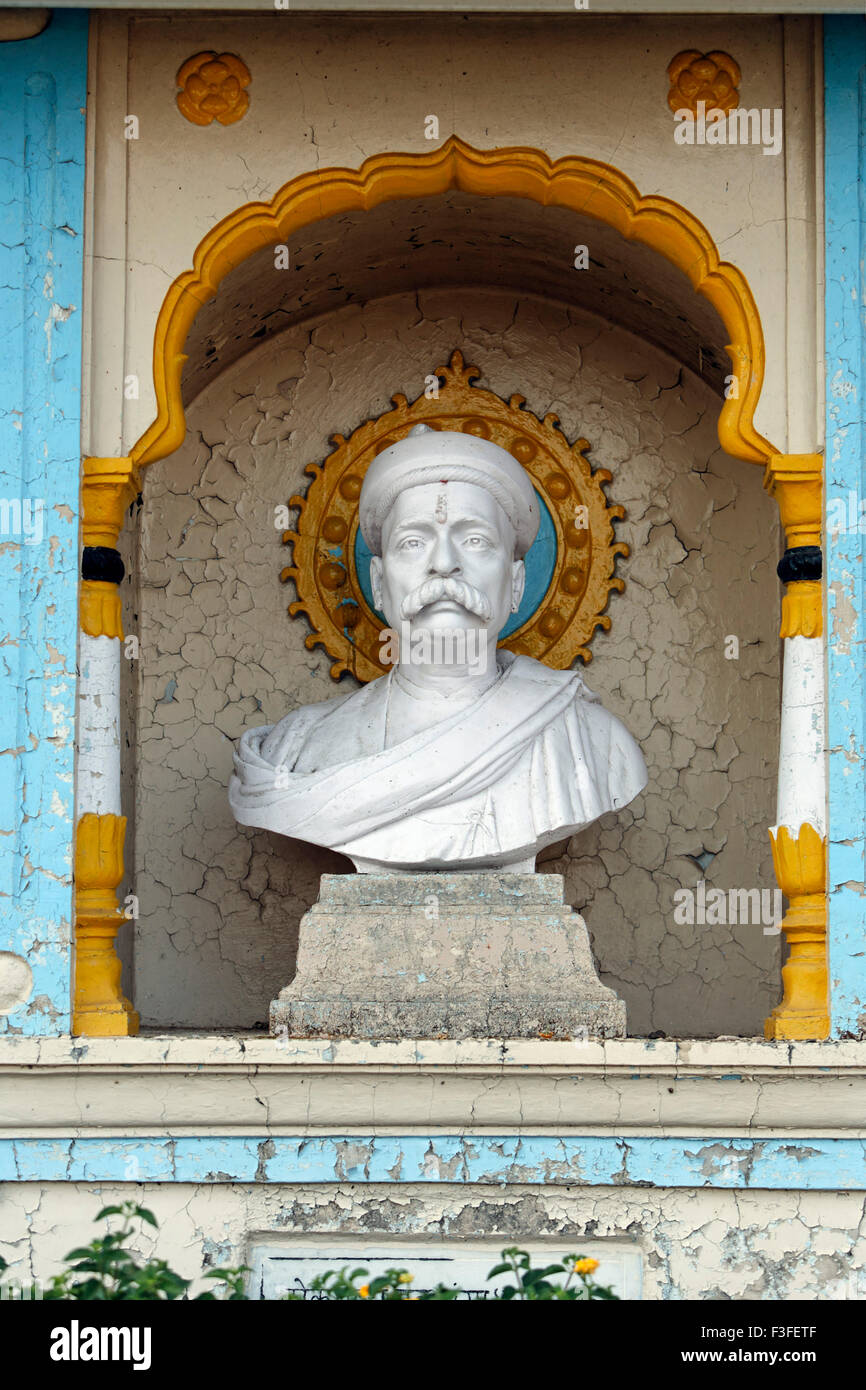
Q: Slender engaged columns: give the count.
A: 2